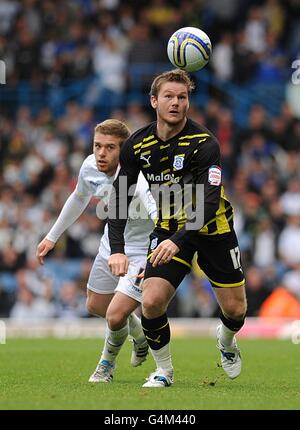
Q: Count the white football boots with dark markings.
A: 4